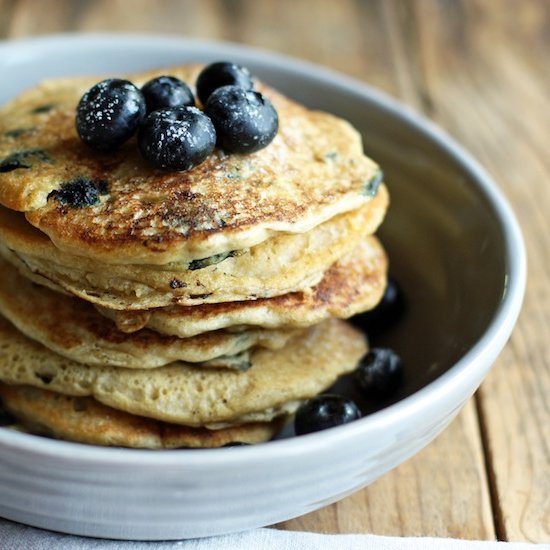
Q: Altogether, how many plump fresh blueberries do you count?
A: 8